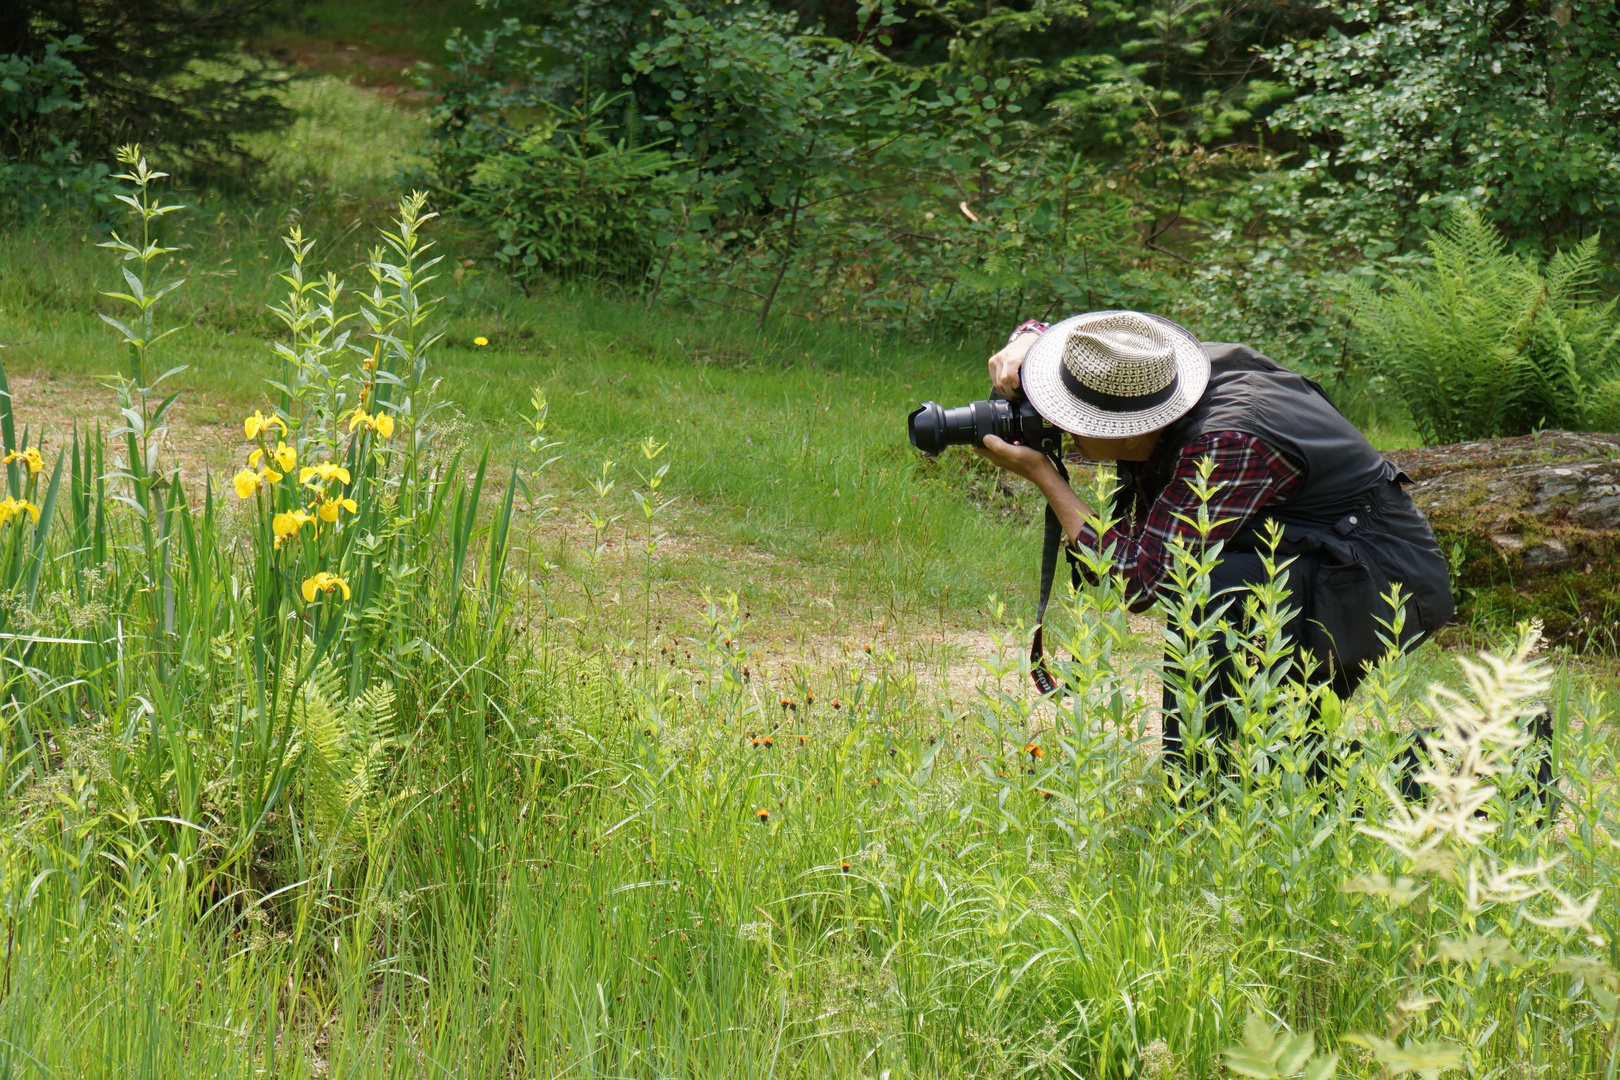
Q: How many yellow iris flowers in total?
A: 10